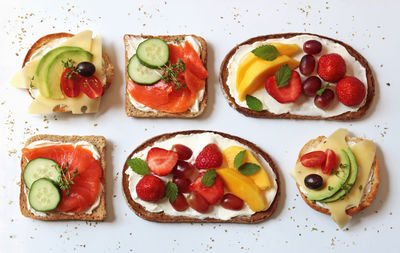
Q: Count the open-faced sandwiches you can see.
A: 6